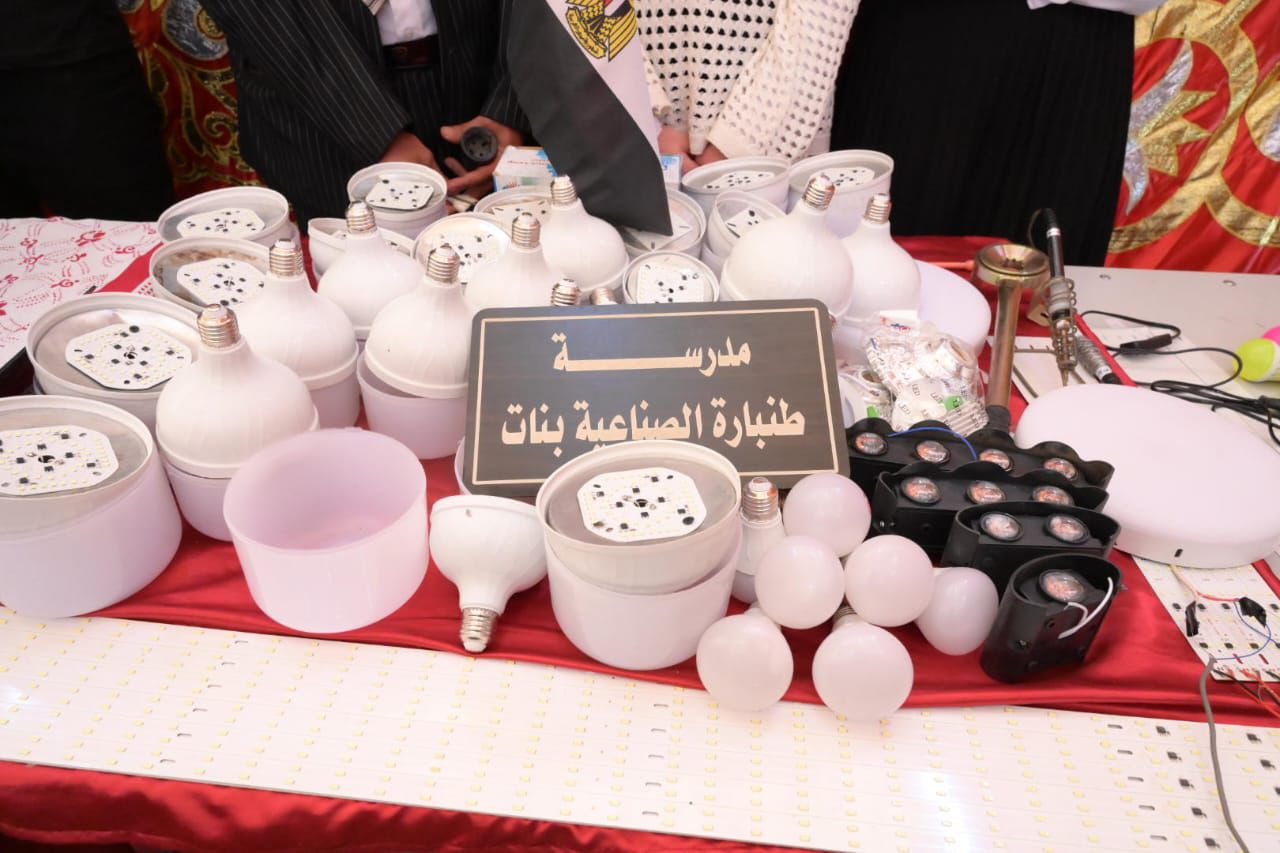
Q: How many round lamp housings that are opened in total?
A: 14